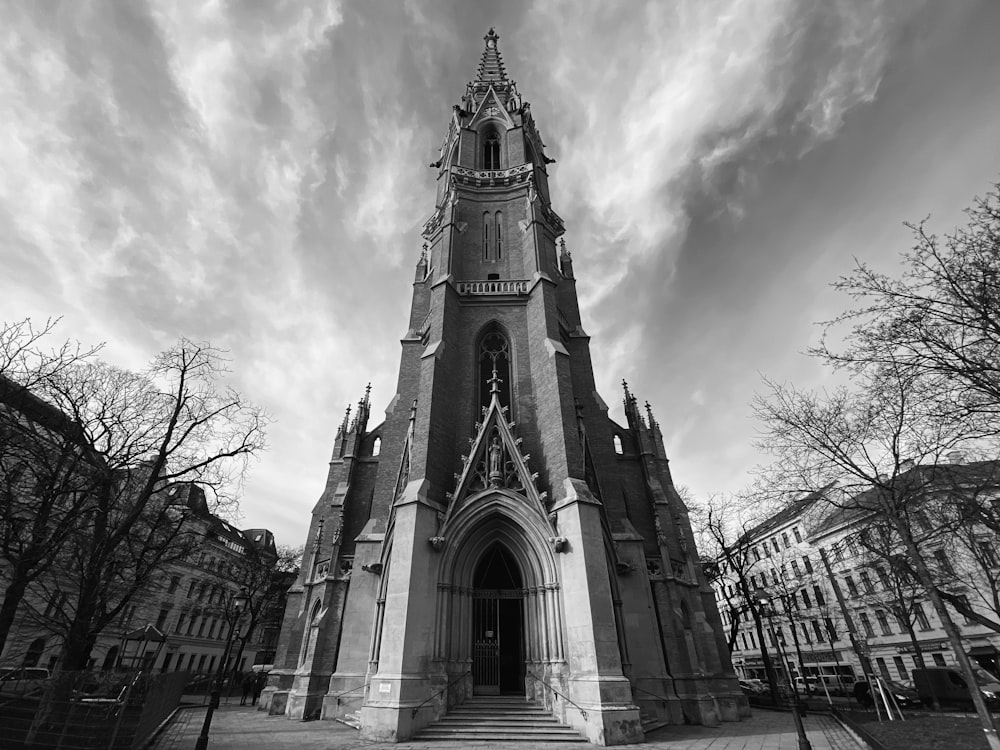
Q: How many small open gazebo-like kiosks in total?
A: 1